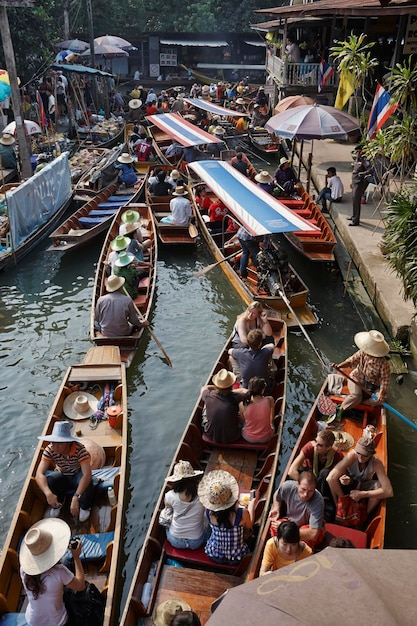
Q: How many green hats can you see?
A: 3